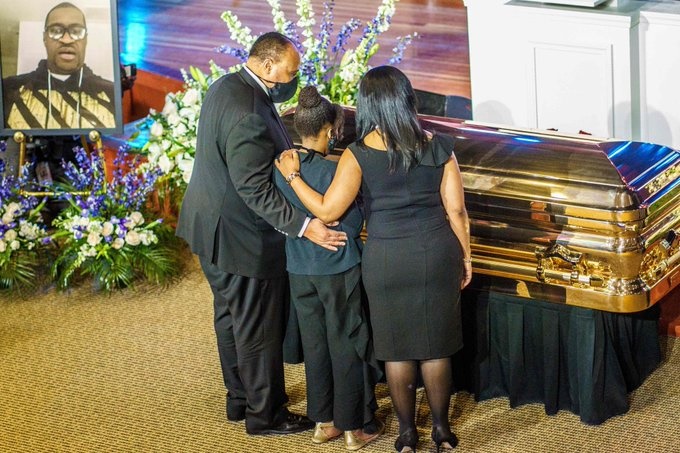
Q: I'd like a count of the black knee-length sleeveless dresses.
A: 1